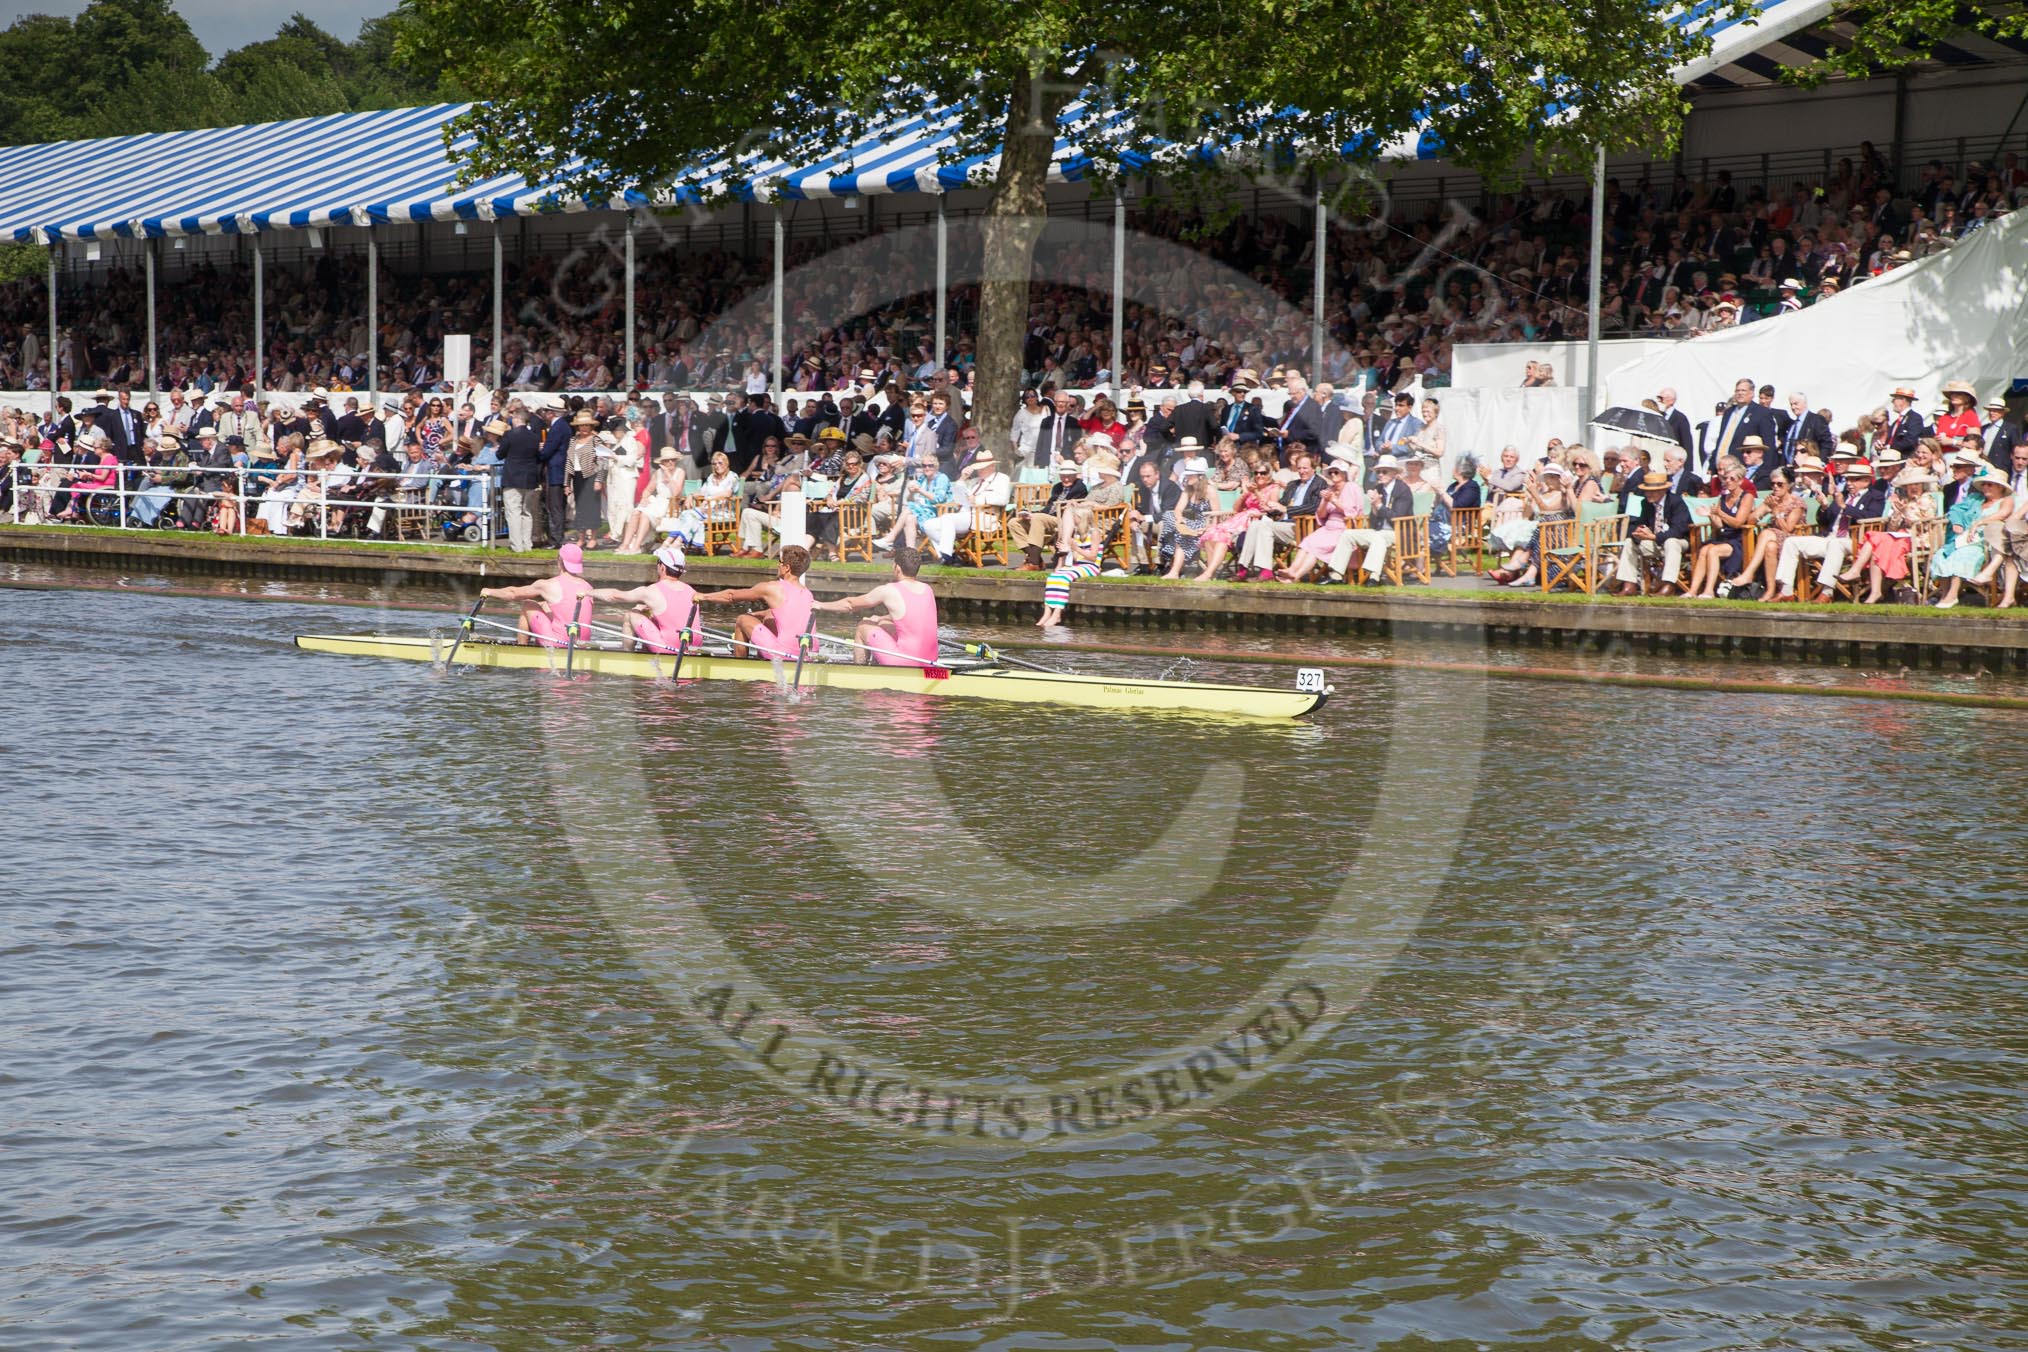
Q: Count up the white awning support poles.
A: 11